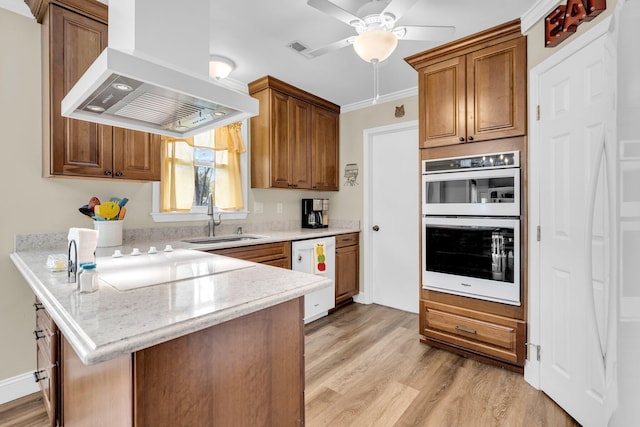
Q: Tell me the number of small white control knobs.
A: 4